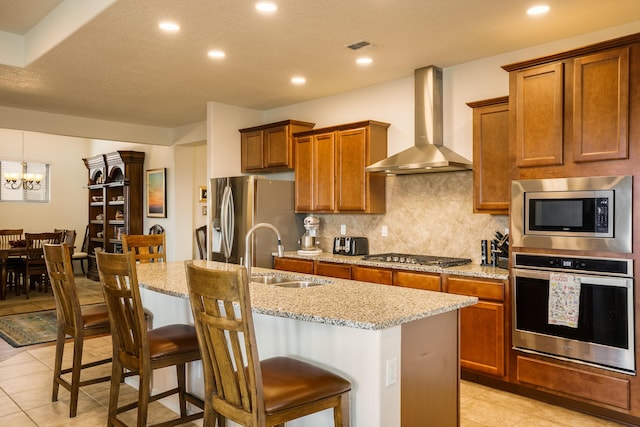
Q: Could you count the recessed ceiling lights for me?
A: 6